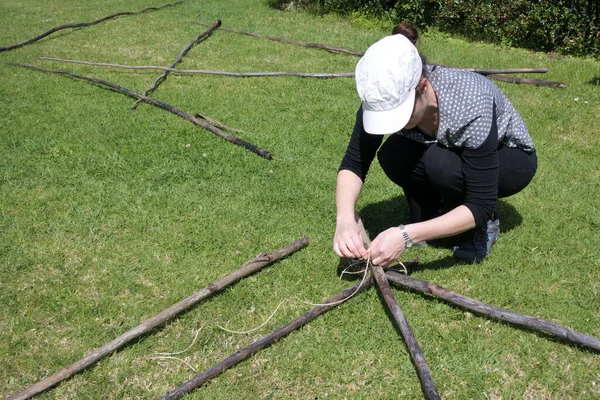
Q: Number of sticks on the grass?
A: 9